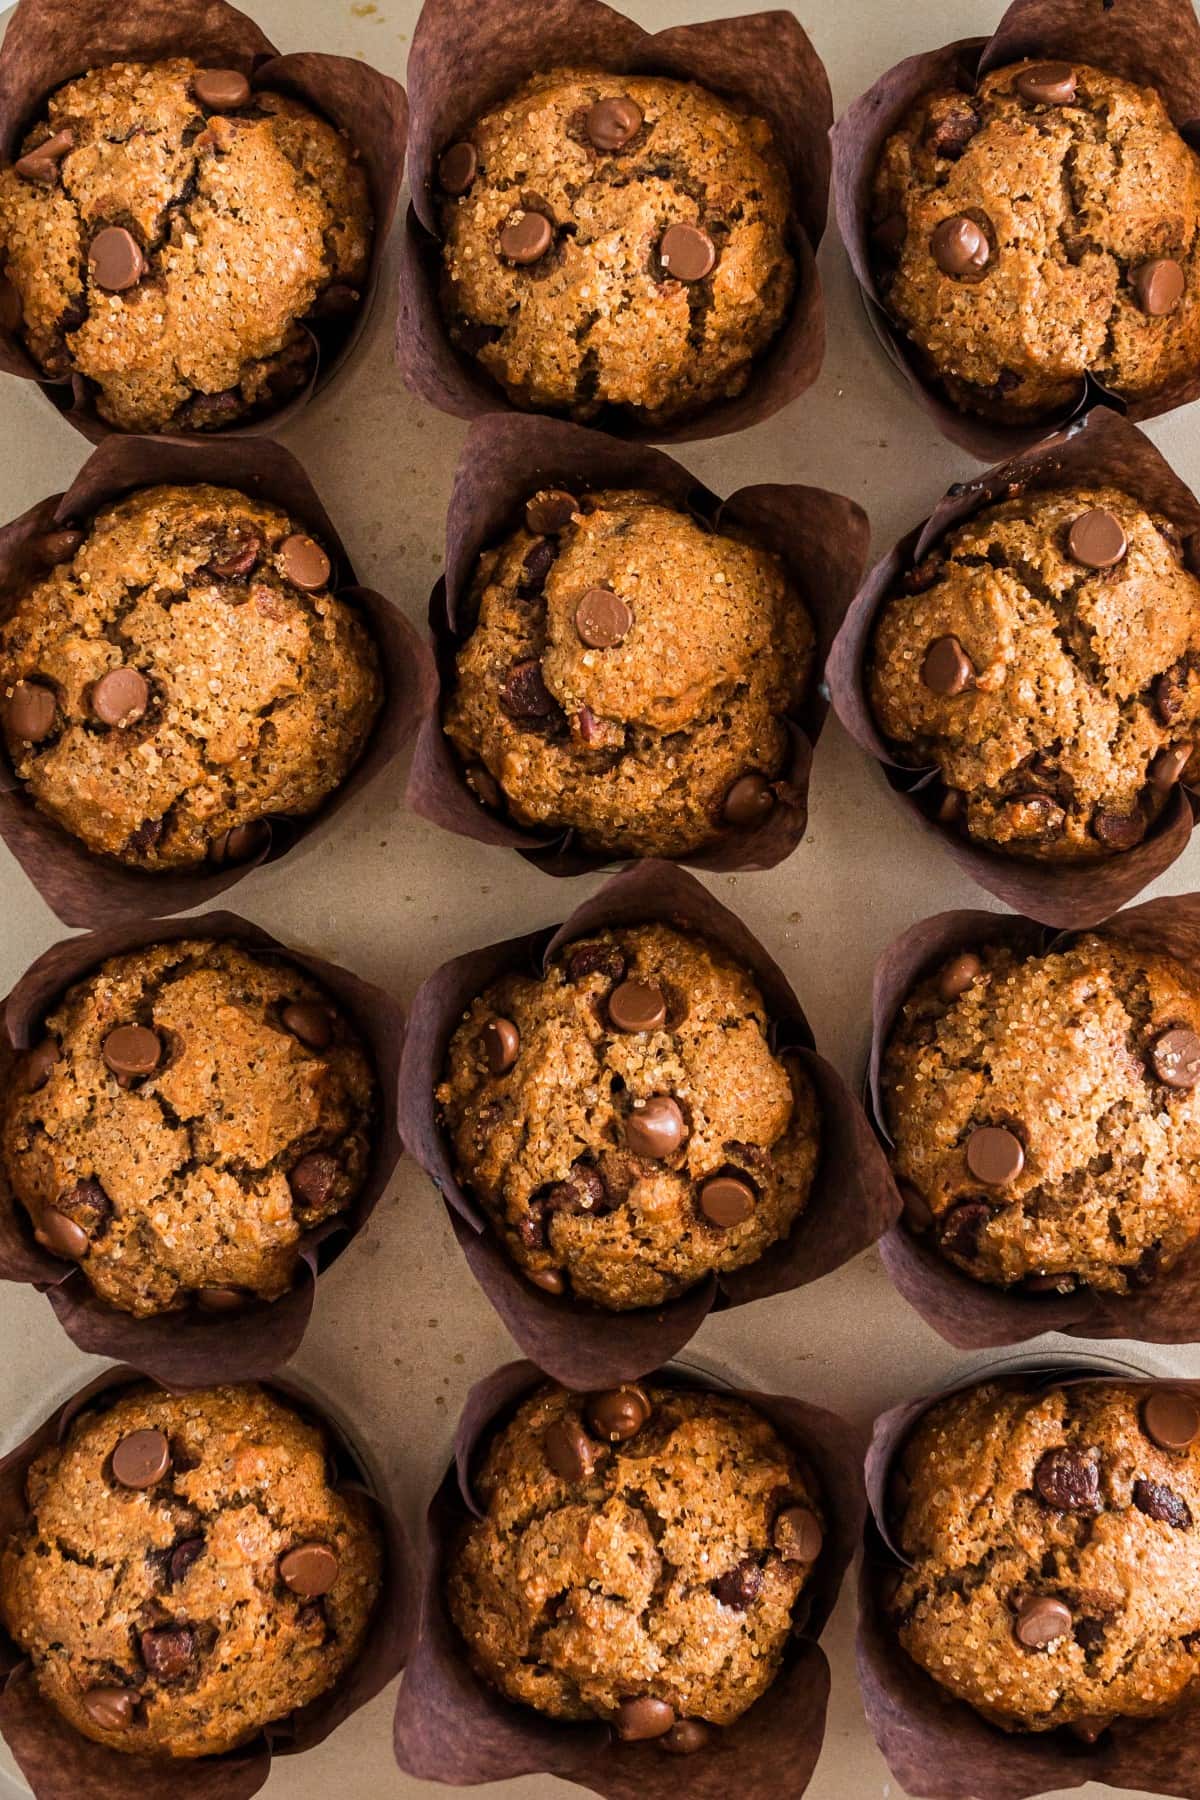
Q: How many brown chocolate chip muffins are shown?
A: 12